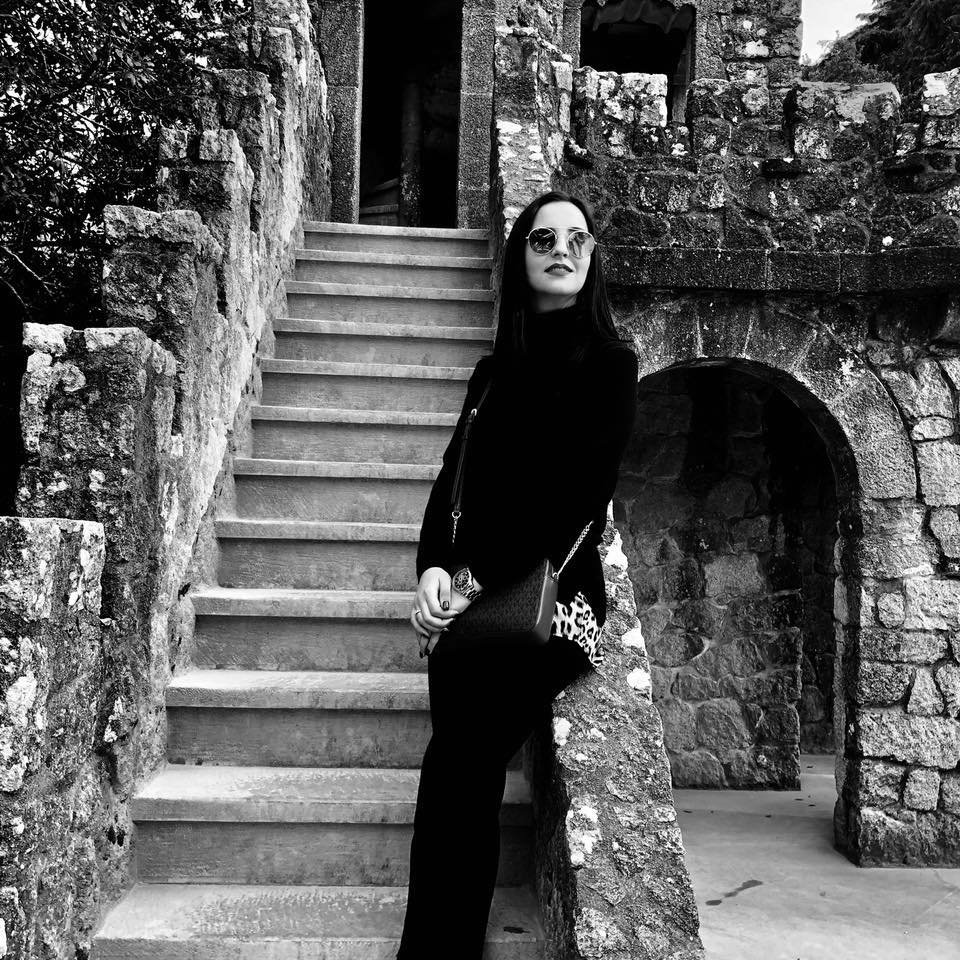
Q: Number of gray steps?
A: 12